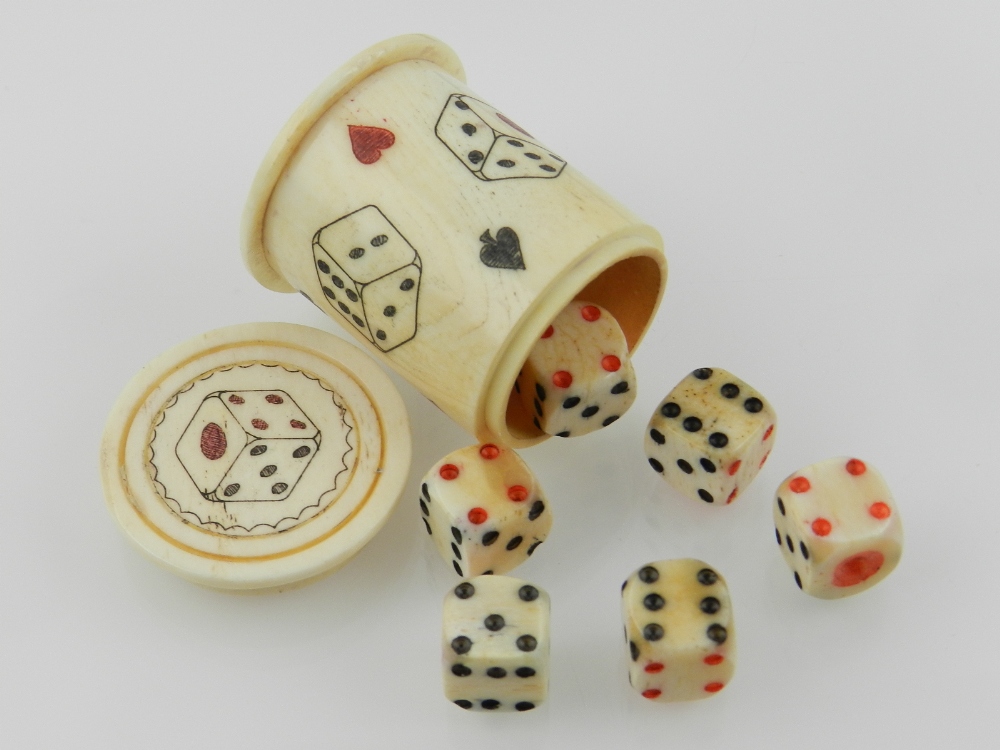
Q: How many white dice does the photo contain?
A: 6